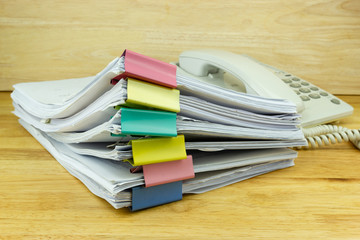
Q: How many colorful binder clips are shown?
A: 6